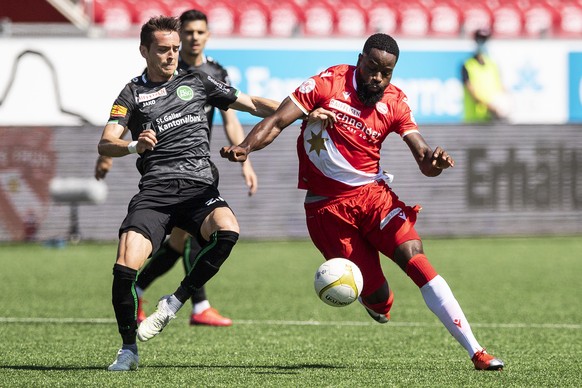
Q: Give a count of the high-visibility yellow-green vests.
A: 1